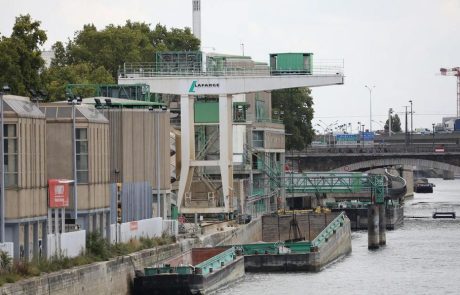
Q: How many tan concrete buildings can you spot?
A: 3